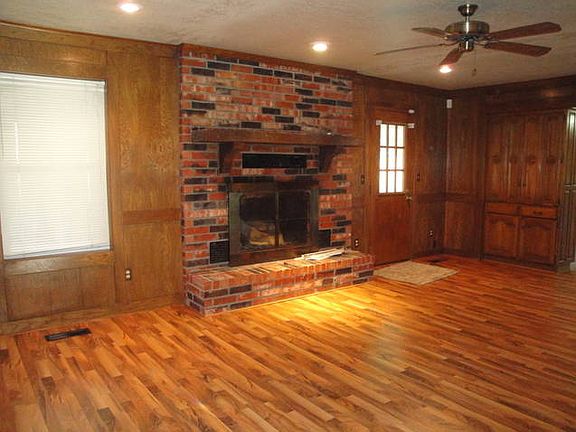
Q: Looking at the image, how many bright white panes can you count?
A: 9